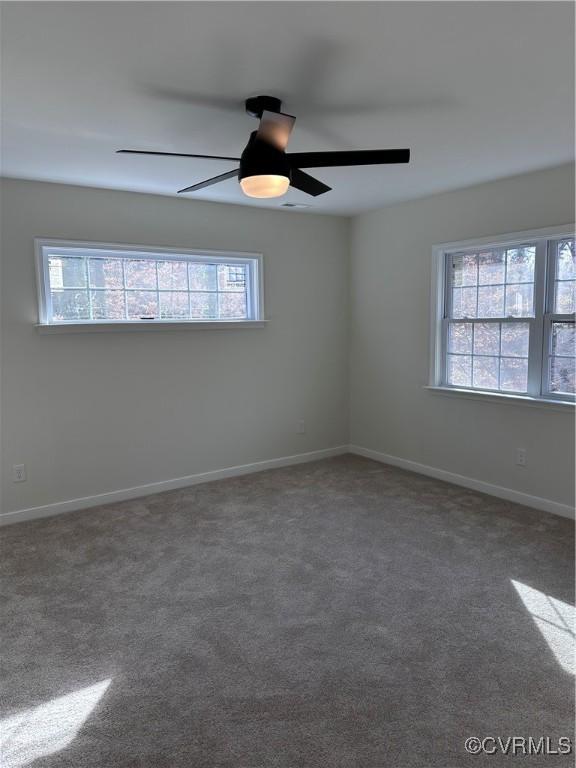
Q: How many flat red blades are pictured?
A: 0